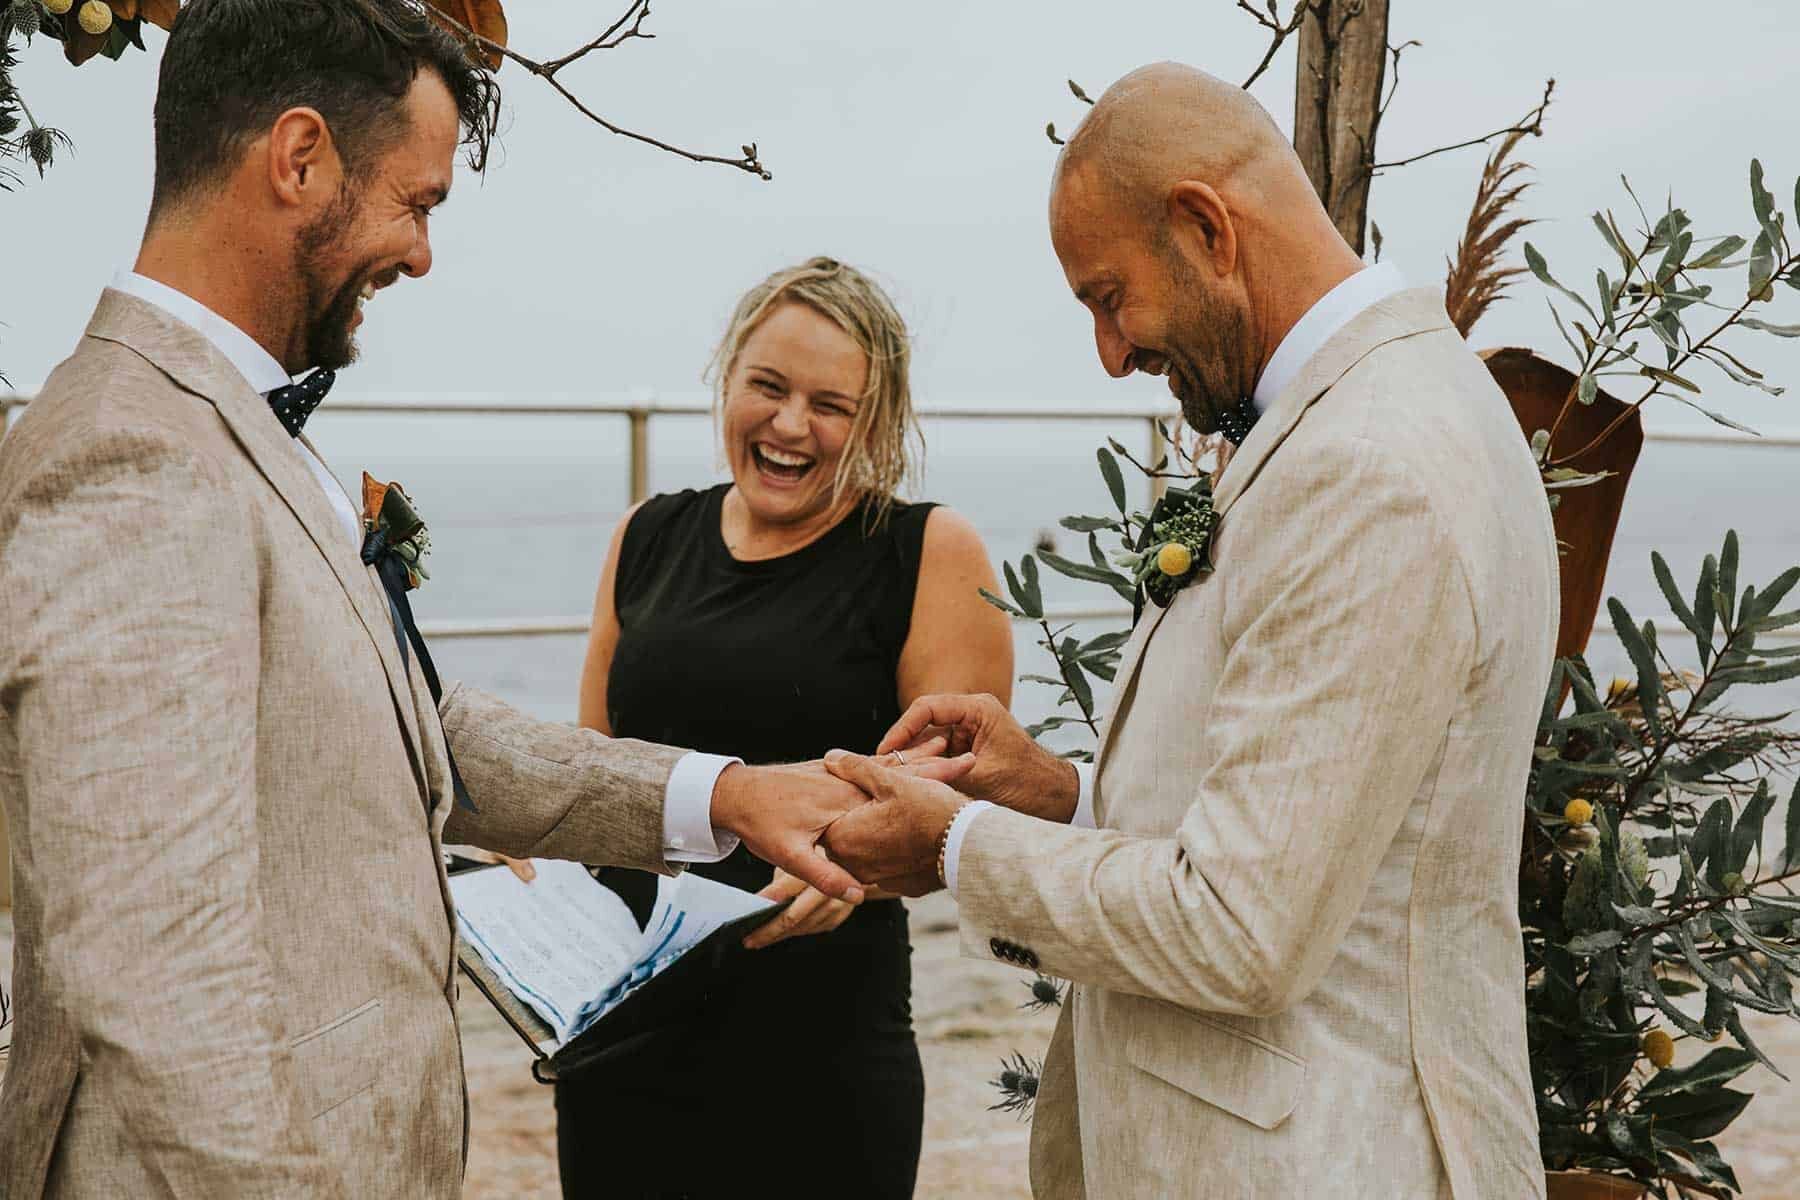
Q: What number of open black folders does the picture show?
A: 1